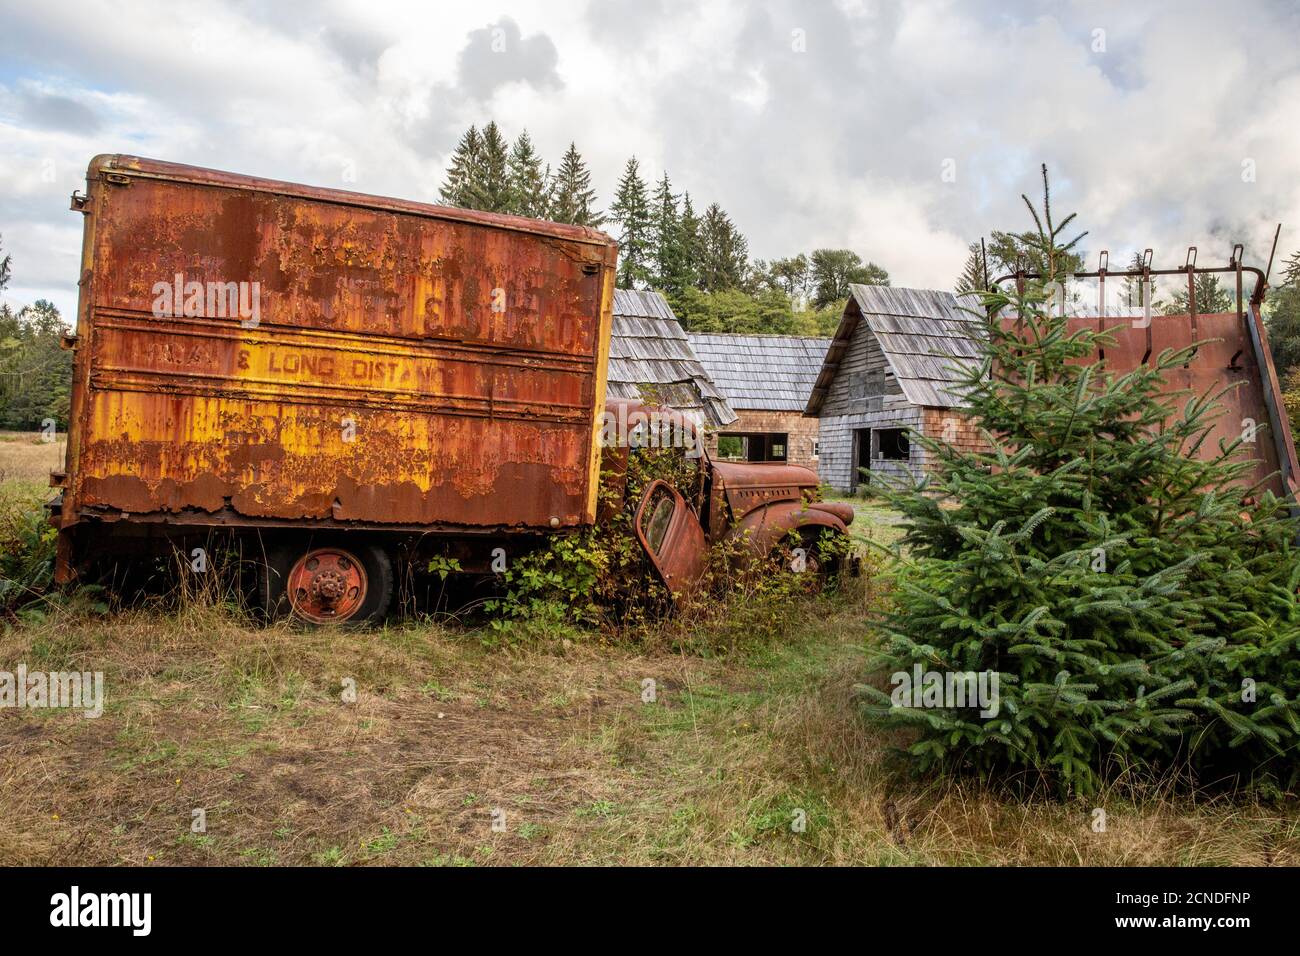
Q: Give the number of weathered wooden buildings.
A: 3